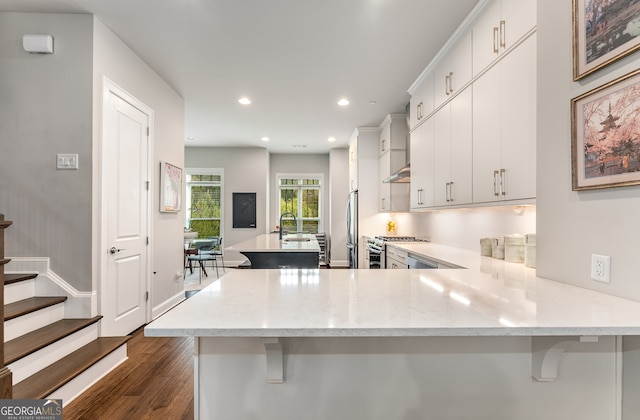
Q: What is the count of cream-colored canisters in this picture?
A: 4